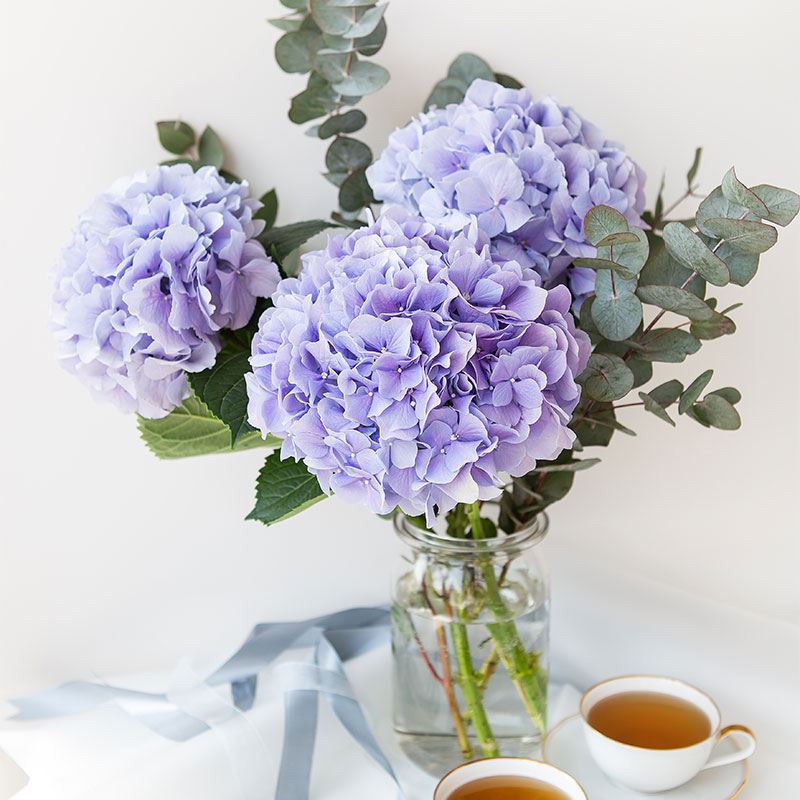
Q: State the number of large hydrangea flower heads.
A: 3